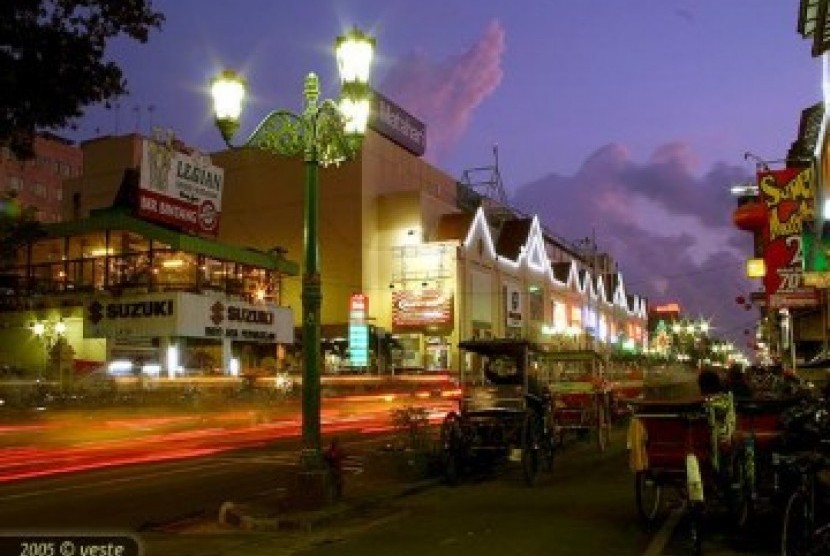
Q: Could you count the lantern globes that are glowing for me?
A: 3